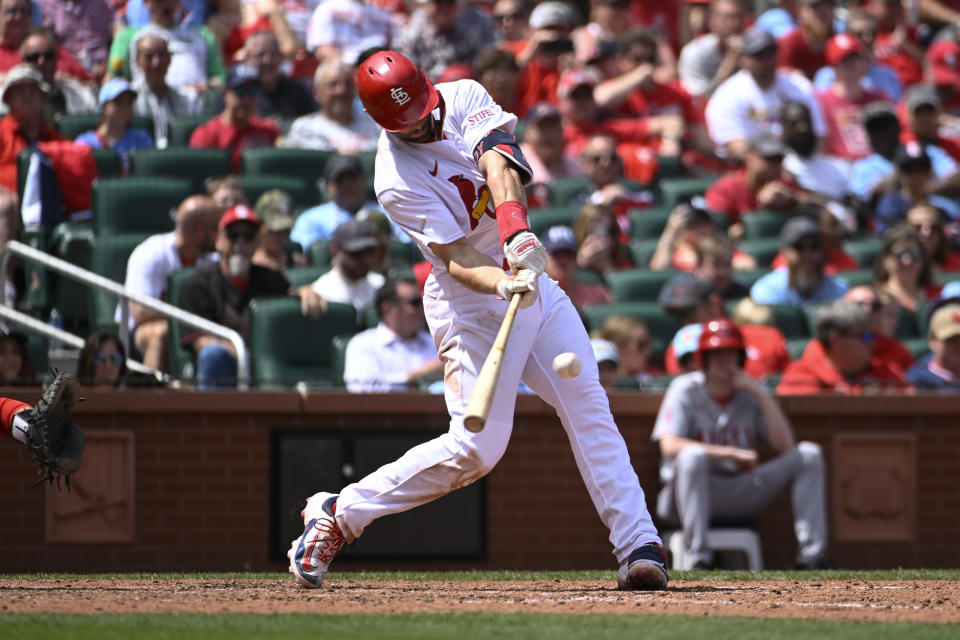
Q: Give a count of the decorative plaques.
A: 2